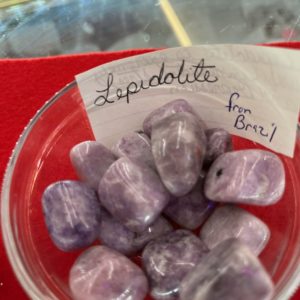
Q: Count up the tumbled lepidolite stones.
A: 14